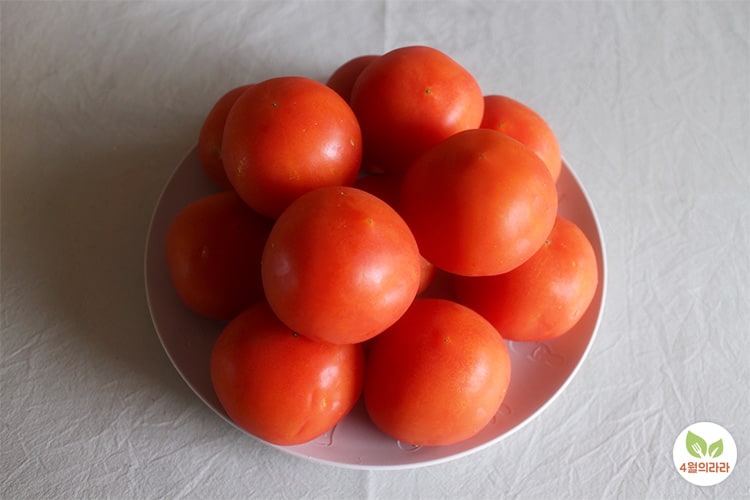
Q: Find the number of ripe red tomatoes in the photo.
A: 12